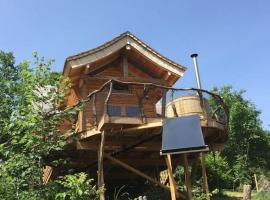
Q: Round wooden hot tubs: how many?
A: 1